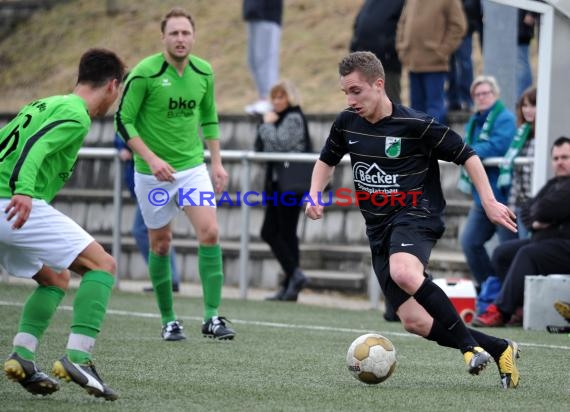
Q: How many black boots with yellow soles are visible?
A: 2